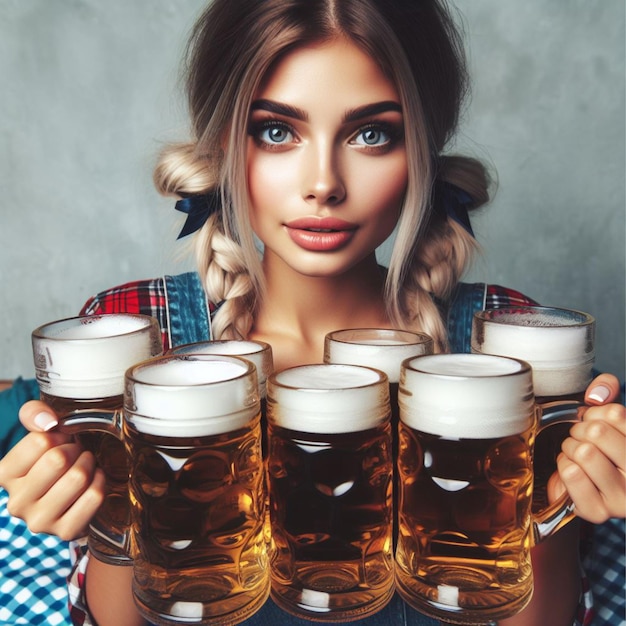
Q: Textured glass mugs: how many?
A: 7